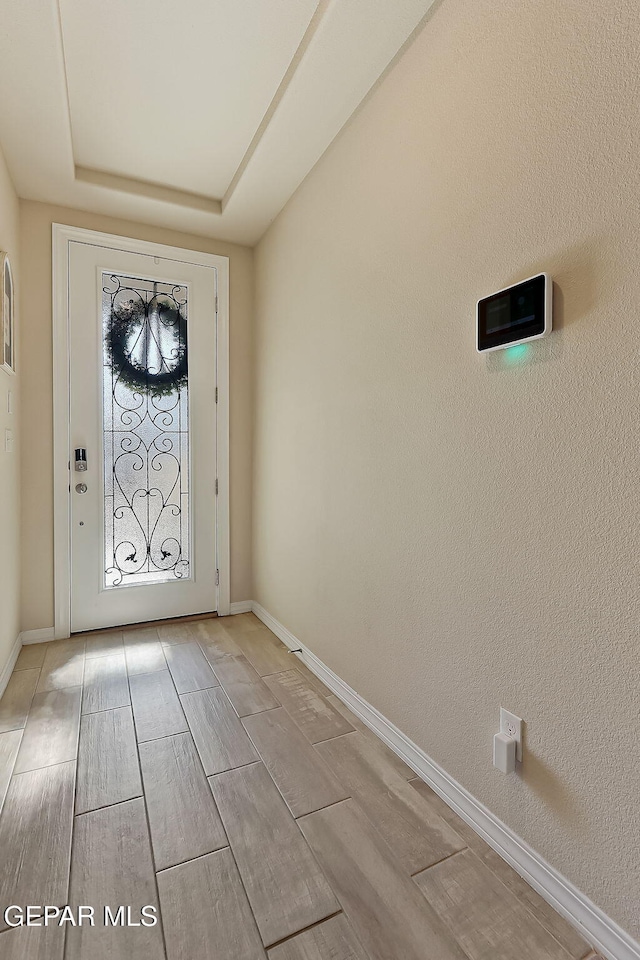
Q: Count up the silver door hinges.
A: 4